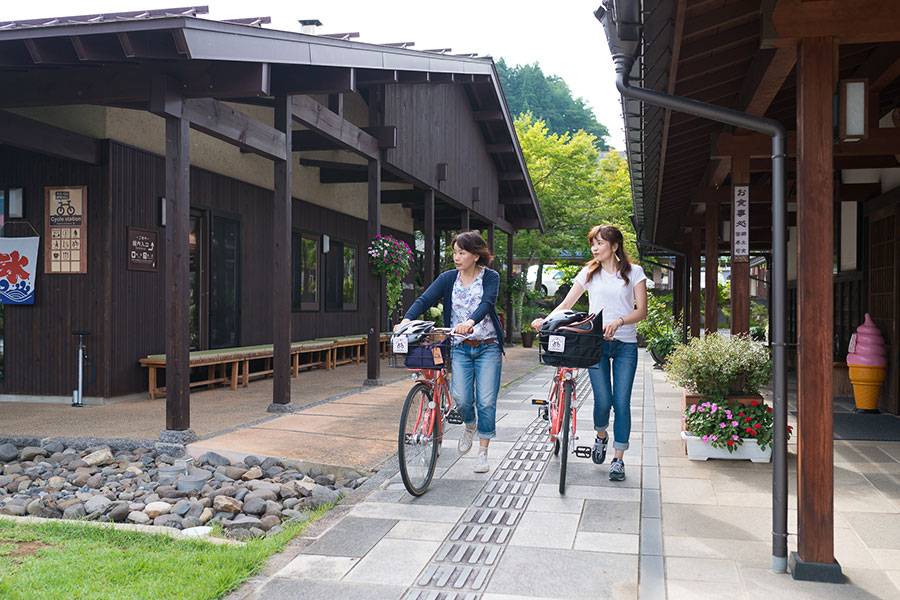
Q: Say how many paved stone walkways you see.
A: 1